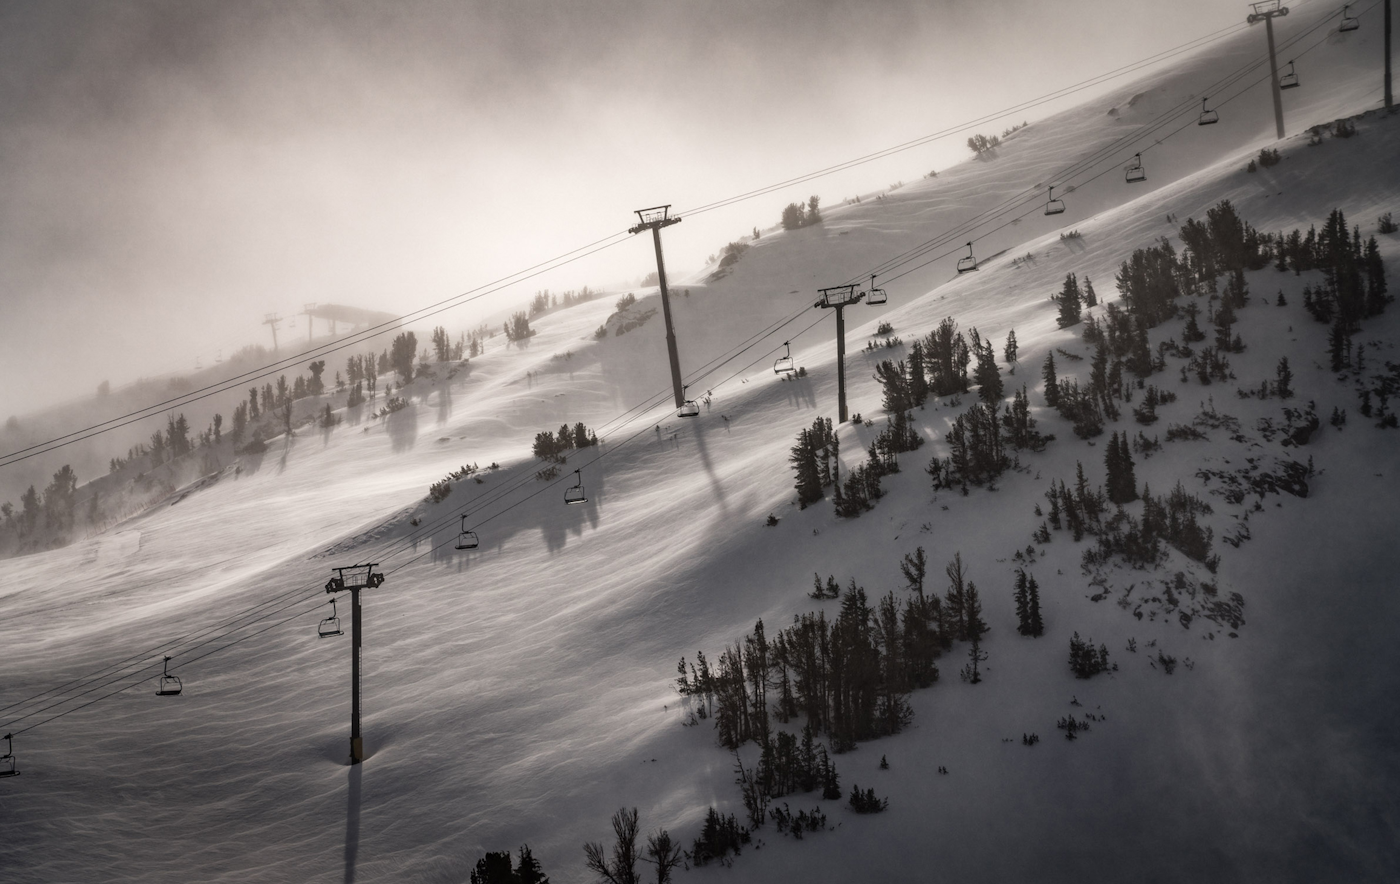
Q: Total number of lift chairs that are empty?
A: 14